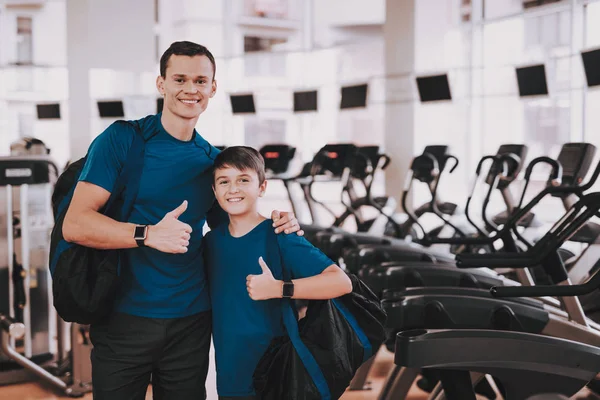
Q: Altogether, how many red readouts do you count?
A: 2